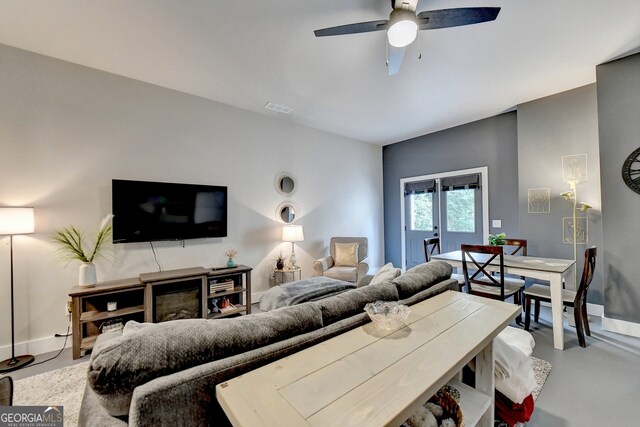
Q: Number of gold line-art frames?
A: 3